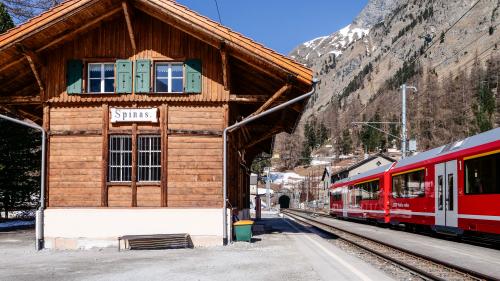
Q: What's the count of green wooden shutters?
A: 4